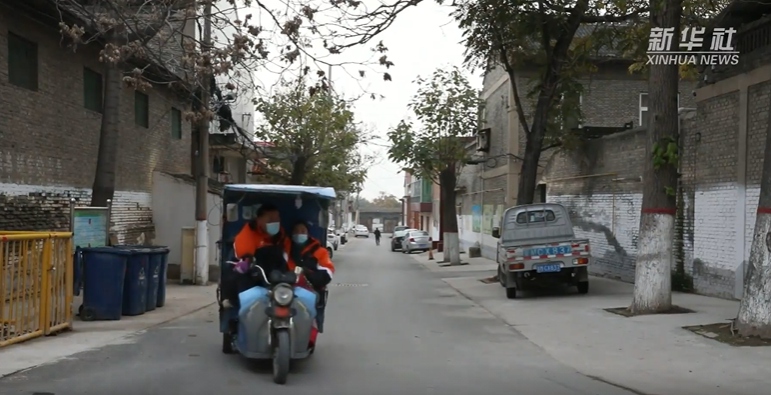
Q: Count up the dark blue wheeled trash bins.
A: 4